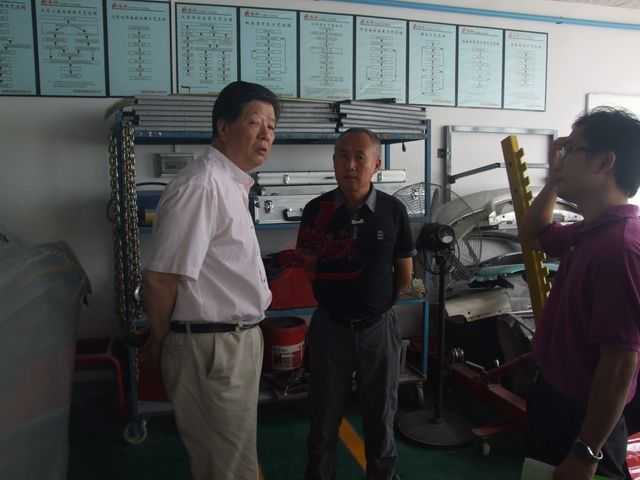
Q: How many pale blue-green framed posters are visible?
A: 10